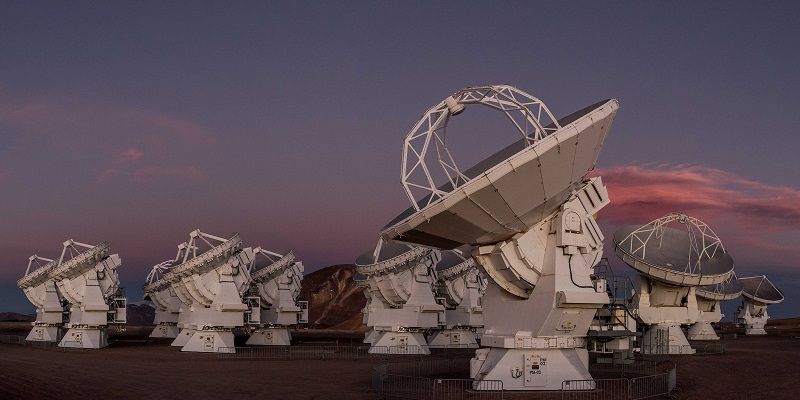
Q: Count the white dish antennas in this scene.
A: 13